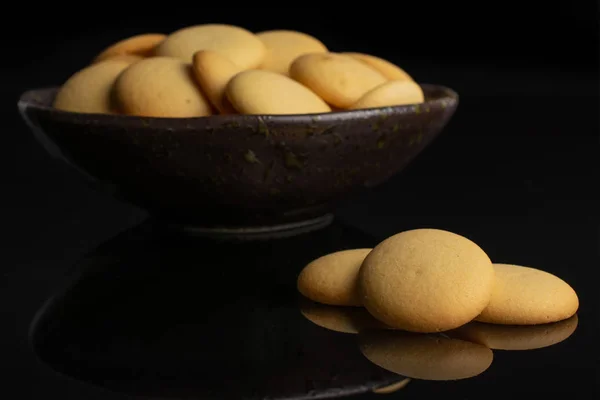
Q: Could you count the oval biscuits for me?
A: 13